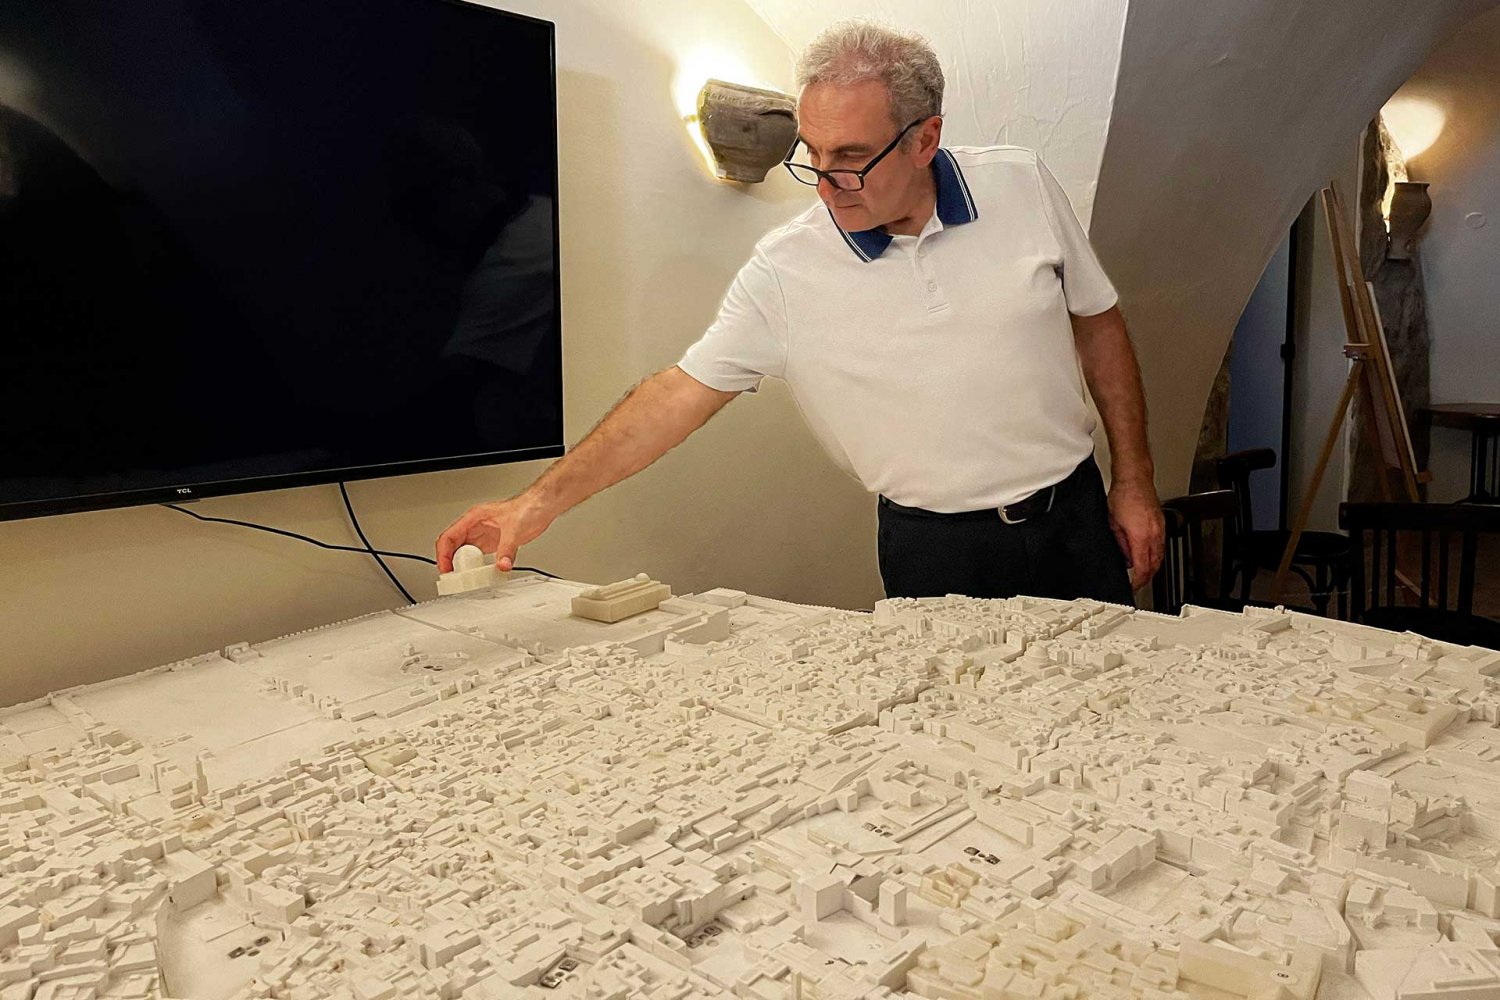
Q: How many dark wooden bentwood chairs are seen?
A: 3